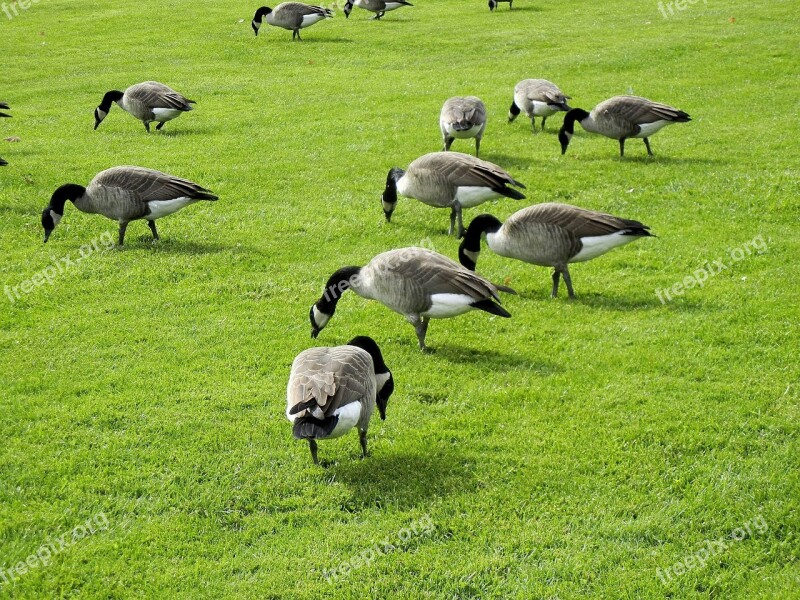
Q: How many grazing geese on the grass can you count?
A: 12